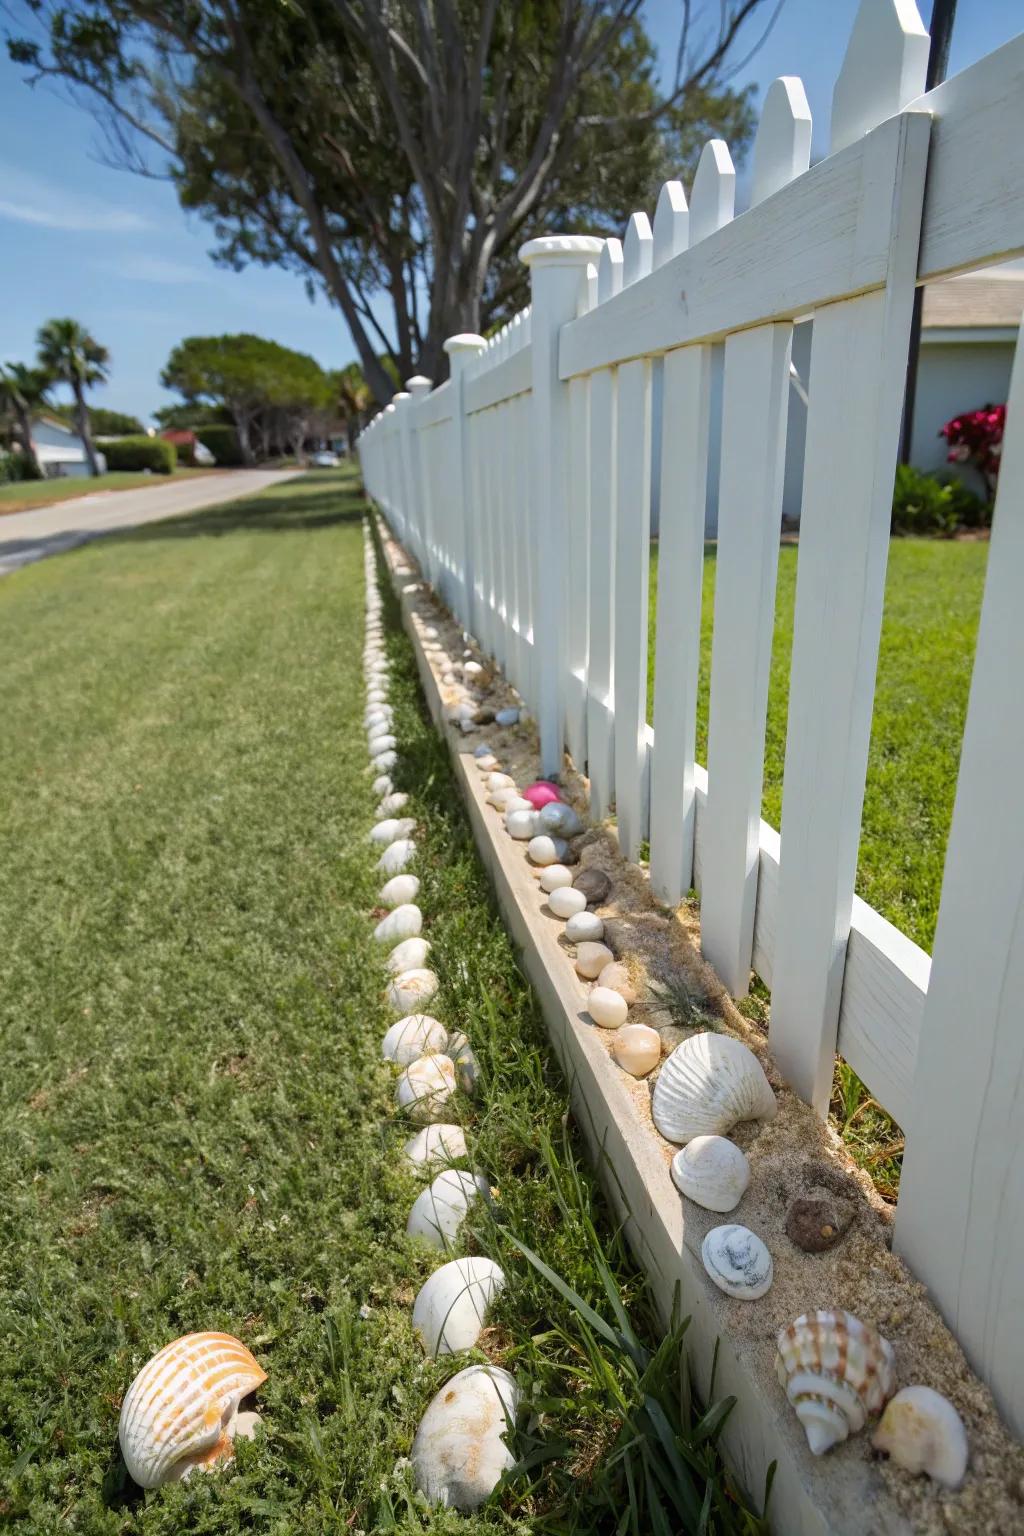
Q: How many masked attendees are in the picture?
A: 0